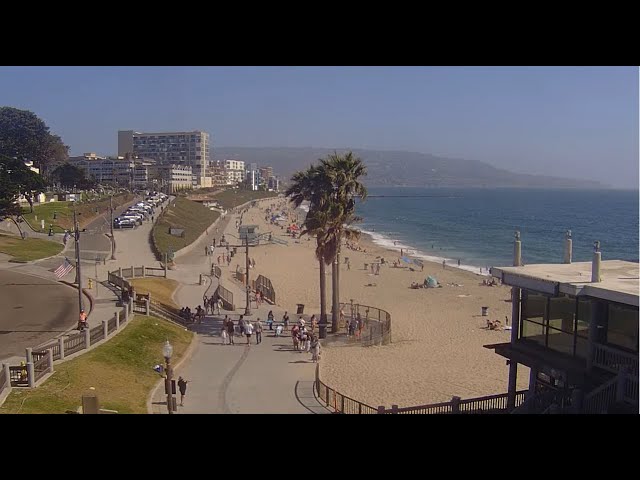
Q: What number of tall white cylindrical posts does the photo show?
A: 3